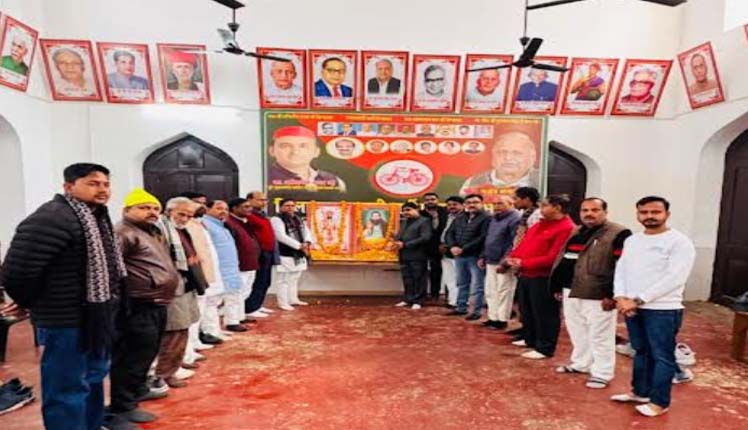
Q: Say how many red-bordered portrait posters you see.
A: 13